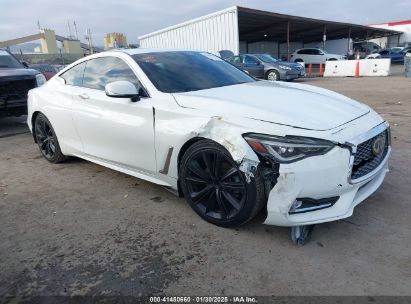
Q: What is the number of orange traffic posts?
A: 3